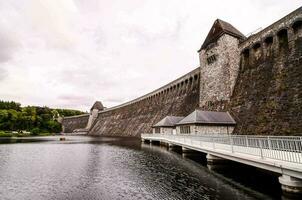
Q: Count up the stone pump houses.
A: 2